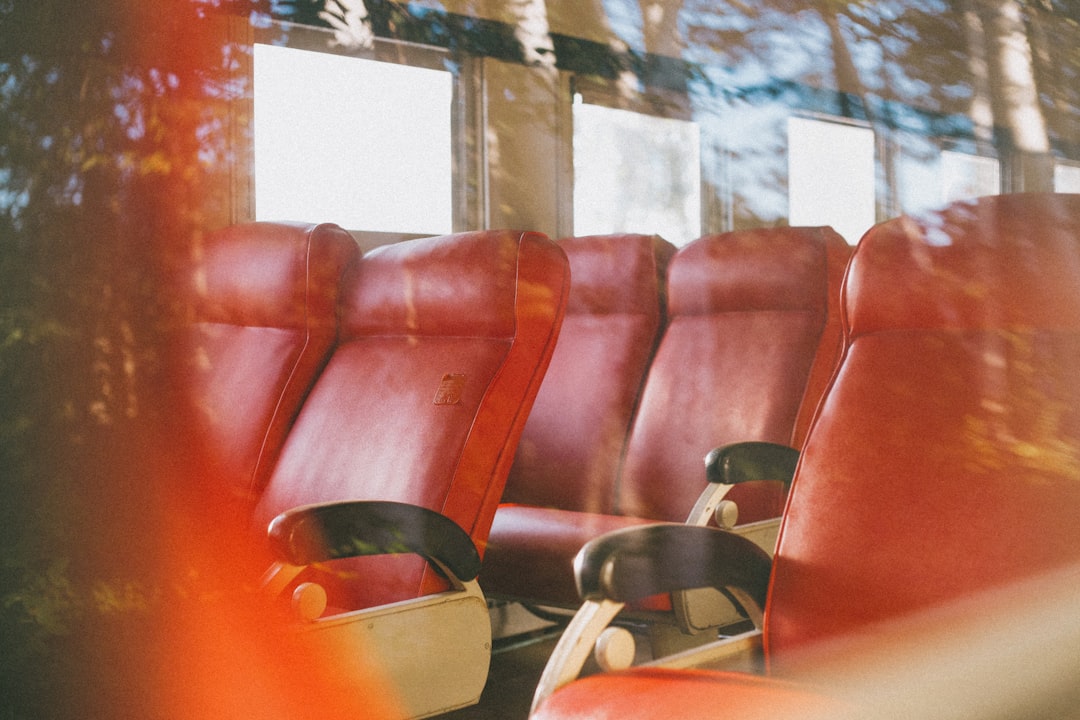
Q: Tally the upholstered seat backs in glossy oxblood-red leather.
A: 5